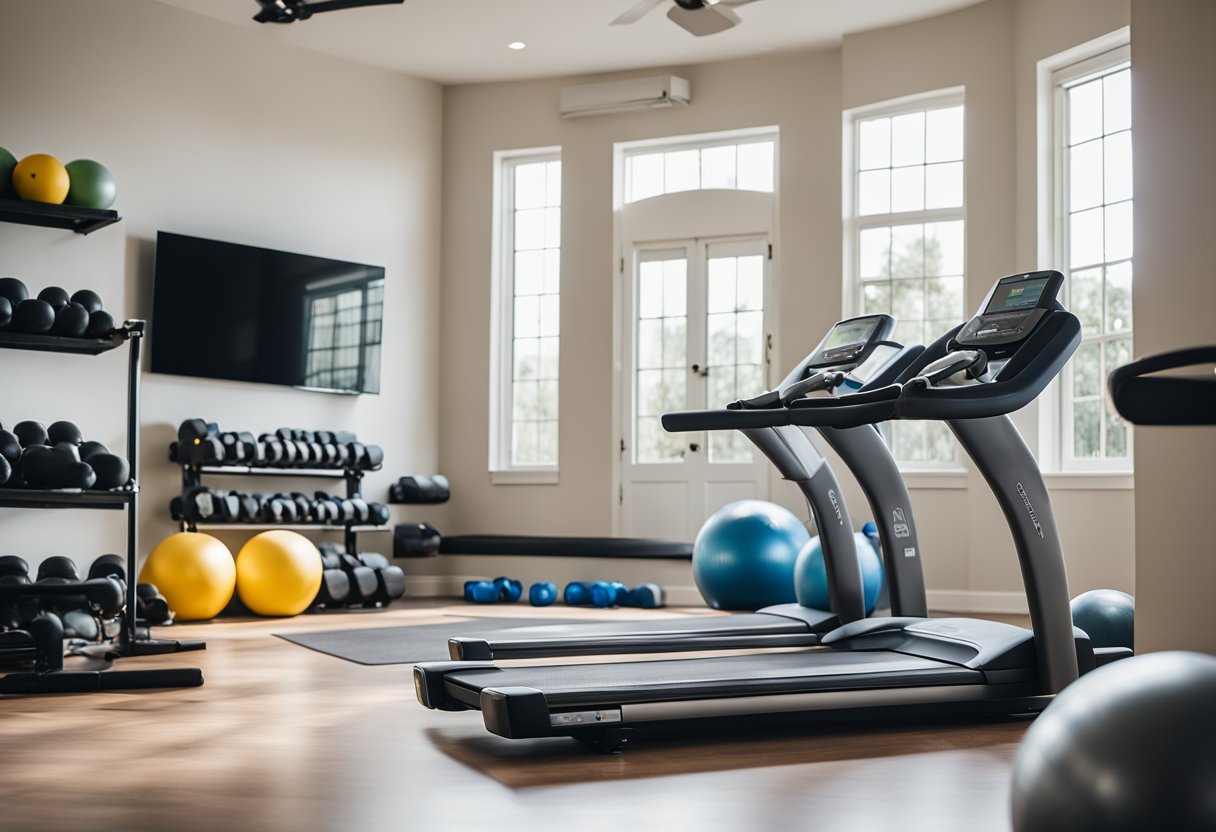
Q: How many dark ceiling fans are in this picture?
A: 1